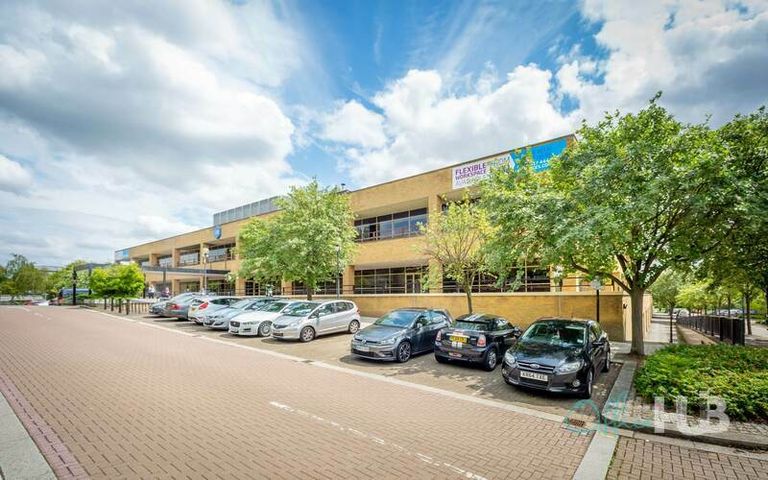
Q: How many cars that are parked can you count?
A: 9